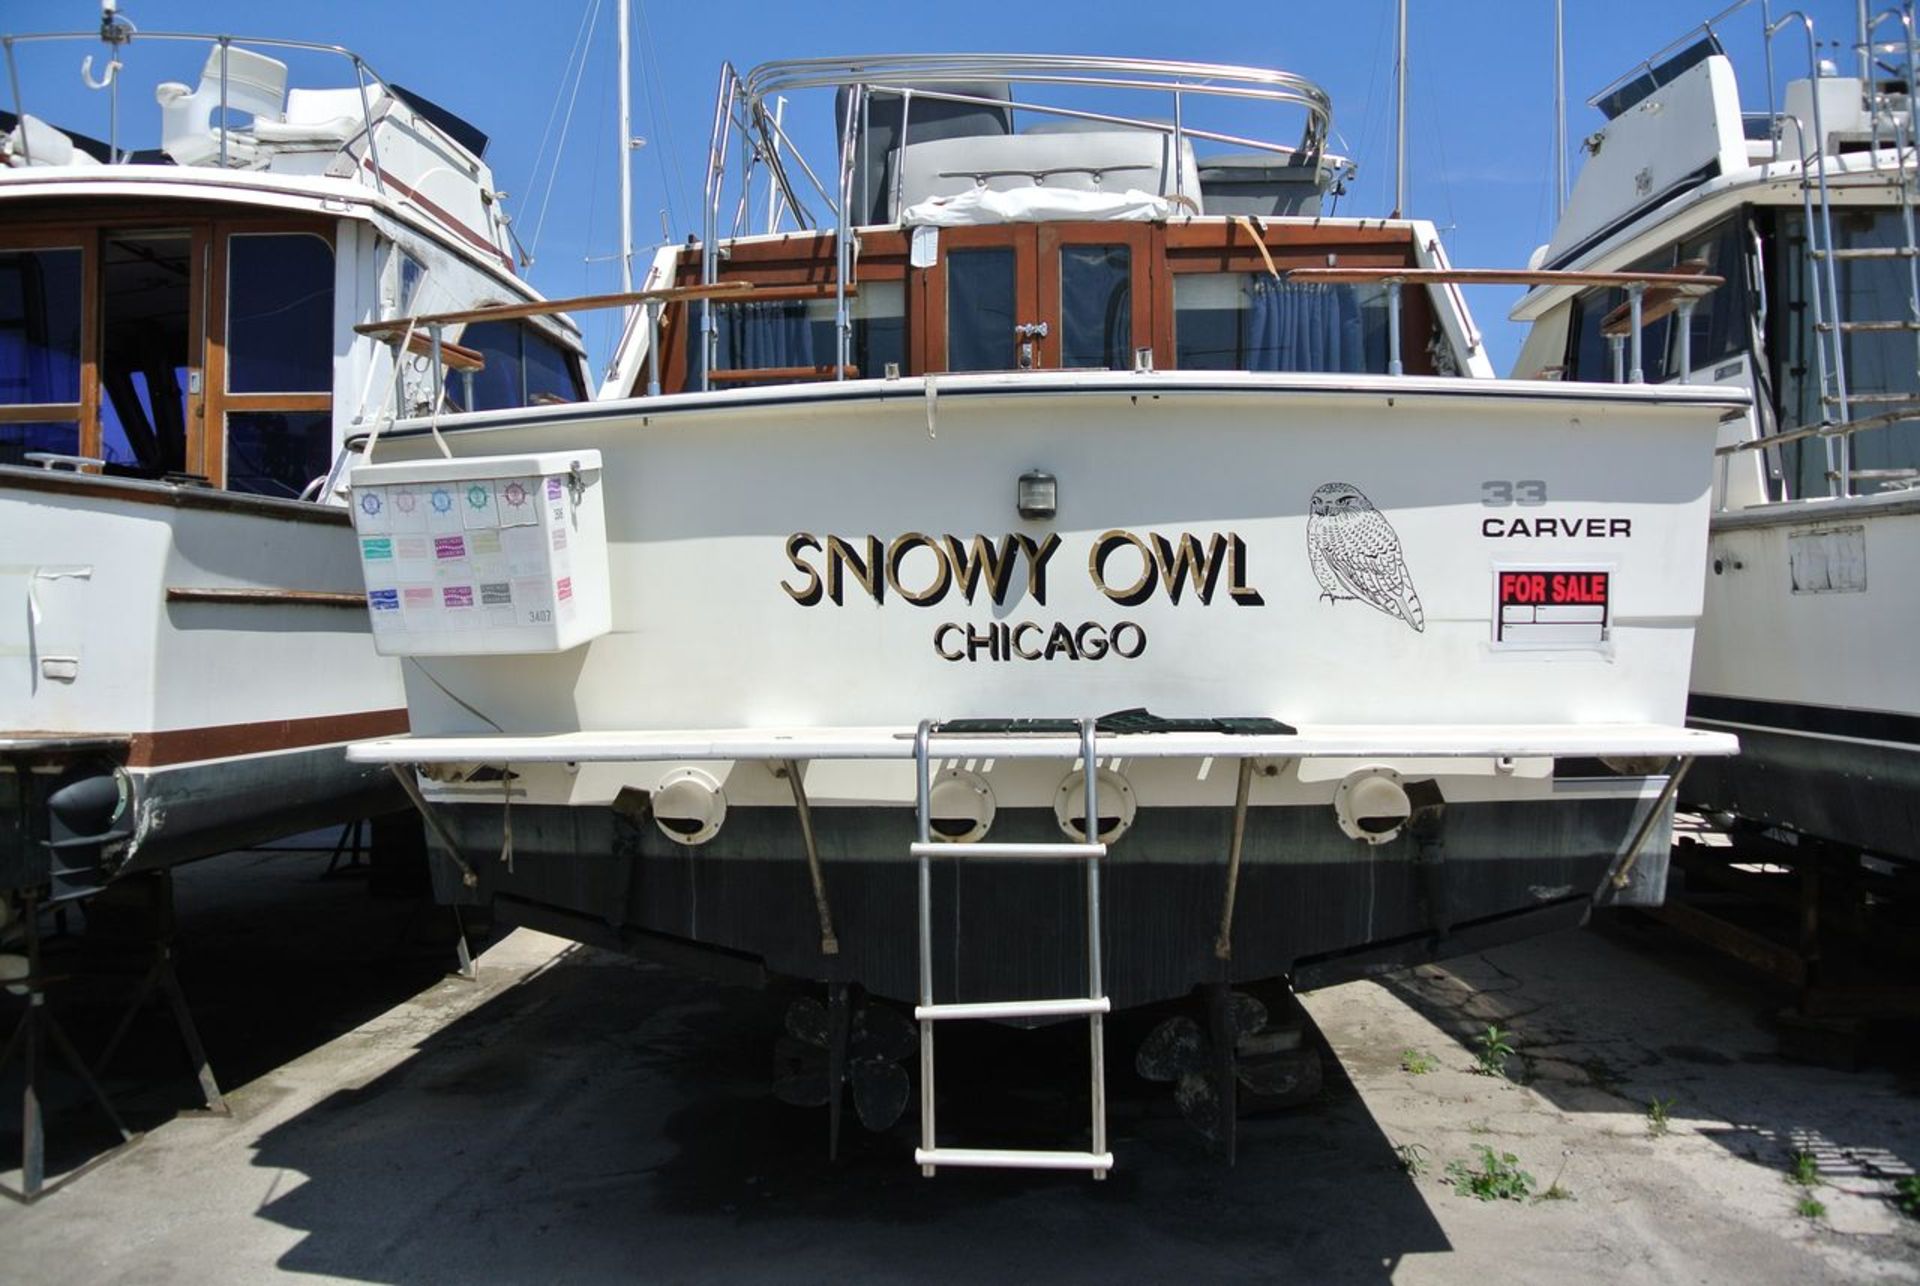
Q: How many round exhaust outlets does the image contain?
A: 4